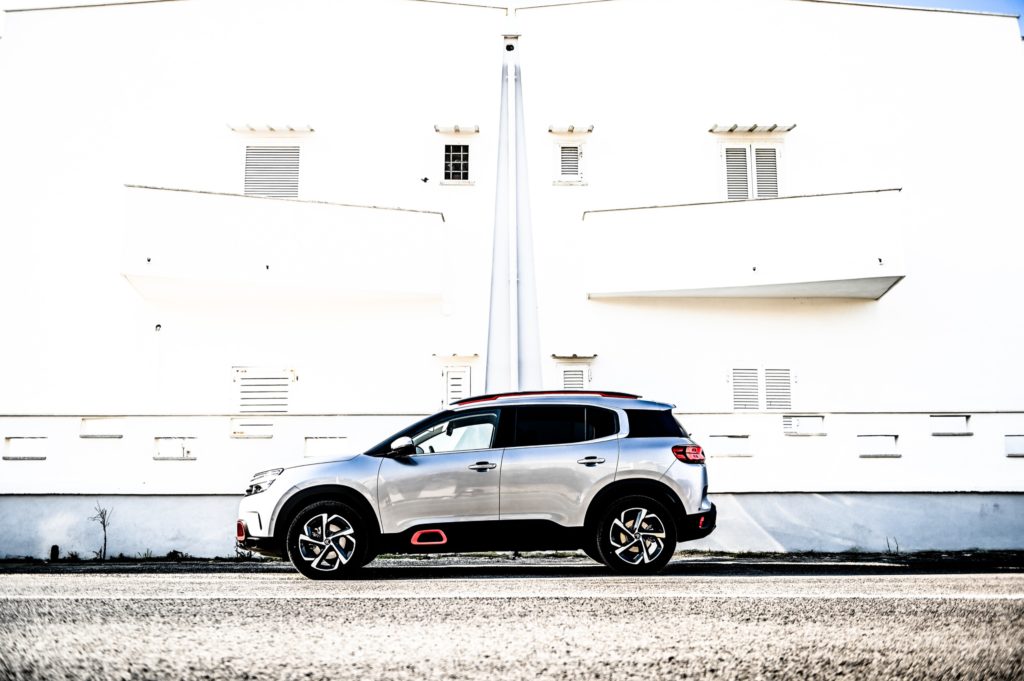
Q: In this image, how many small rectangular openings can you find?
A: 10